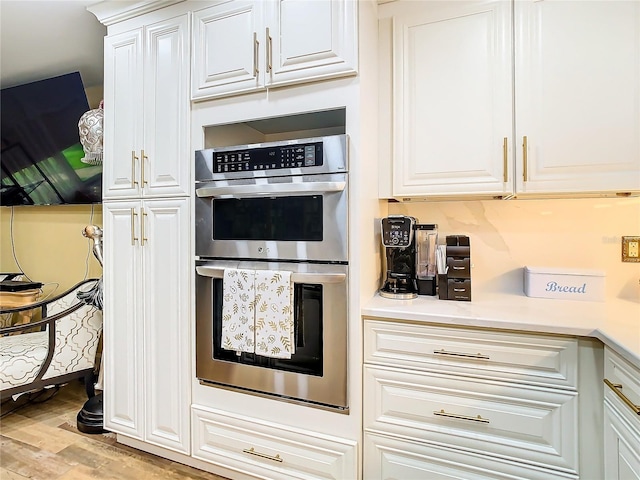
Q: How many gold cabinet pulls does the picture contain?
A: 12